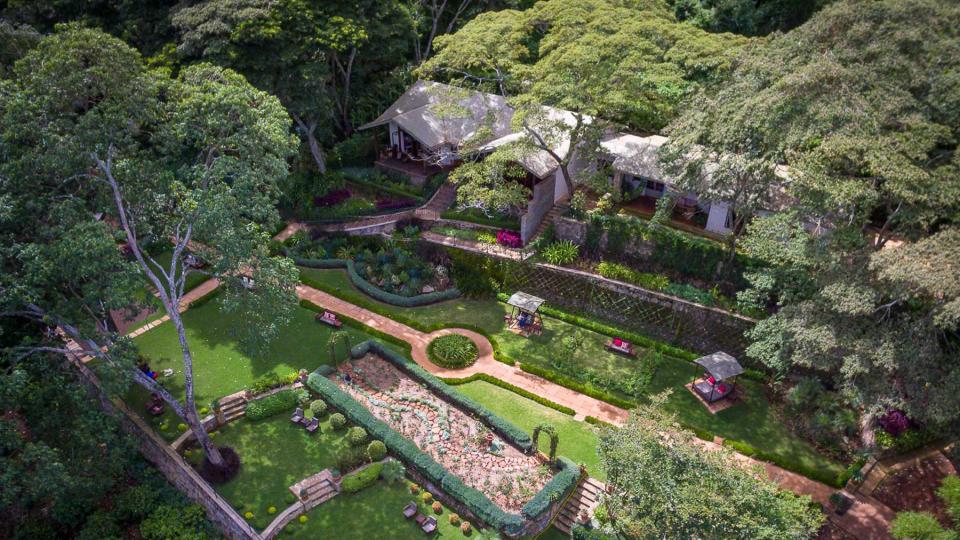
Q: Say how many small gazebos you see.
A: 2